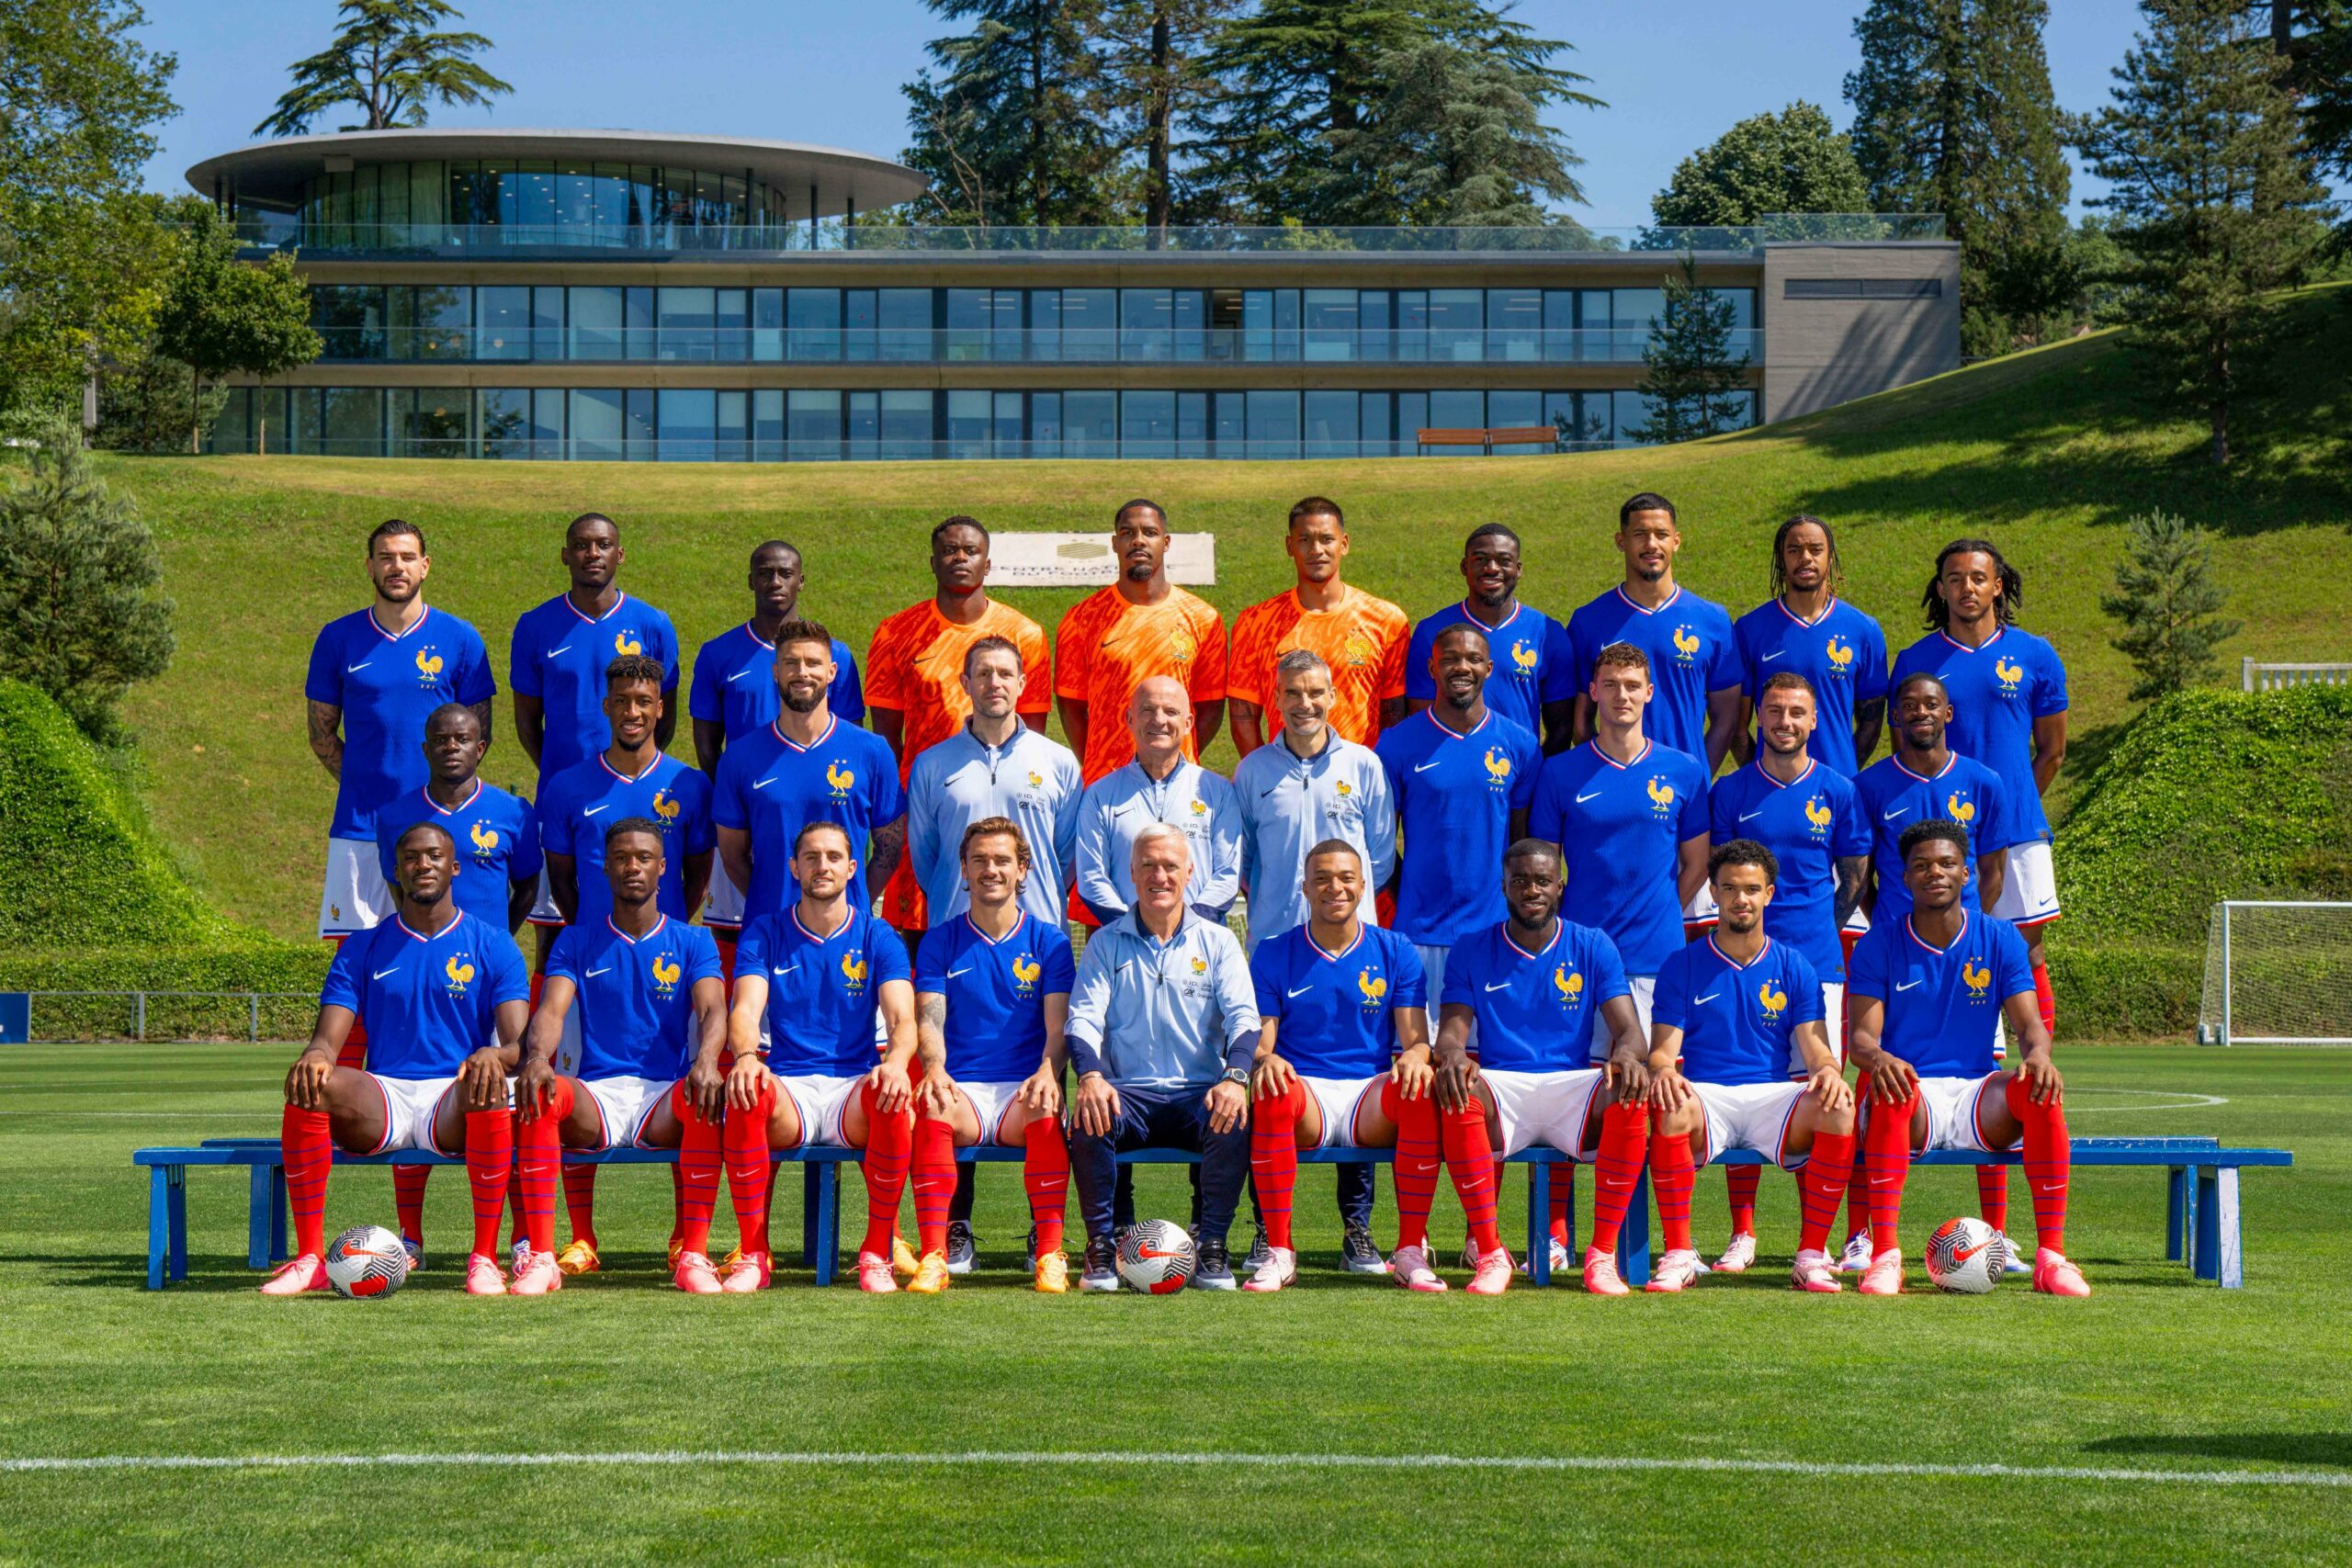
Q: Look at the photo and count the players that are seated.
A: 8